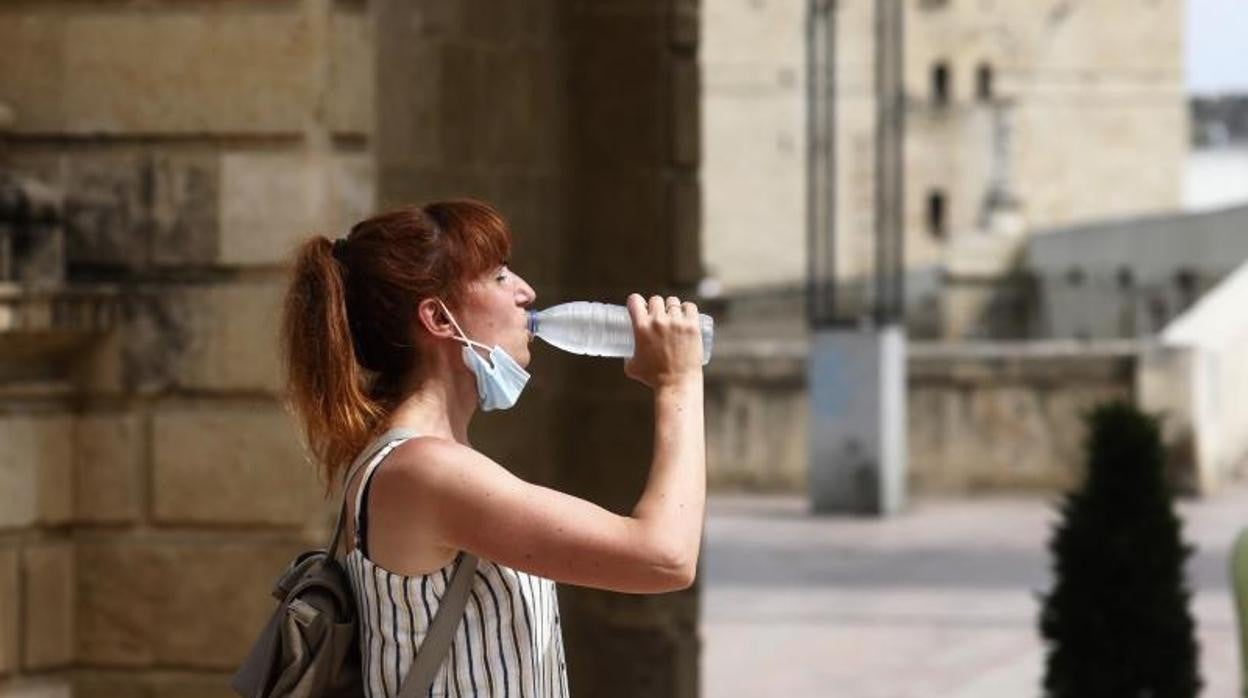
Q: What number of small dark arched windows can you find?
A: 3